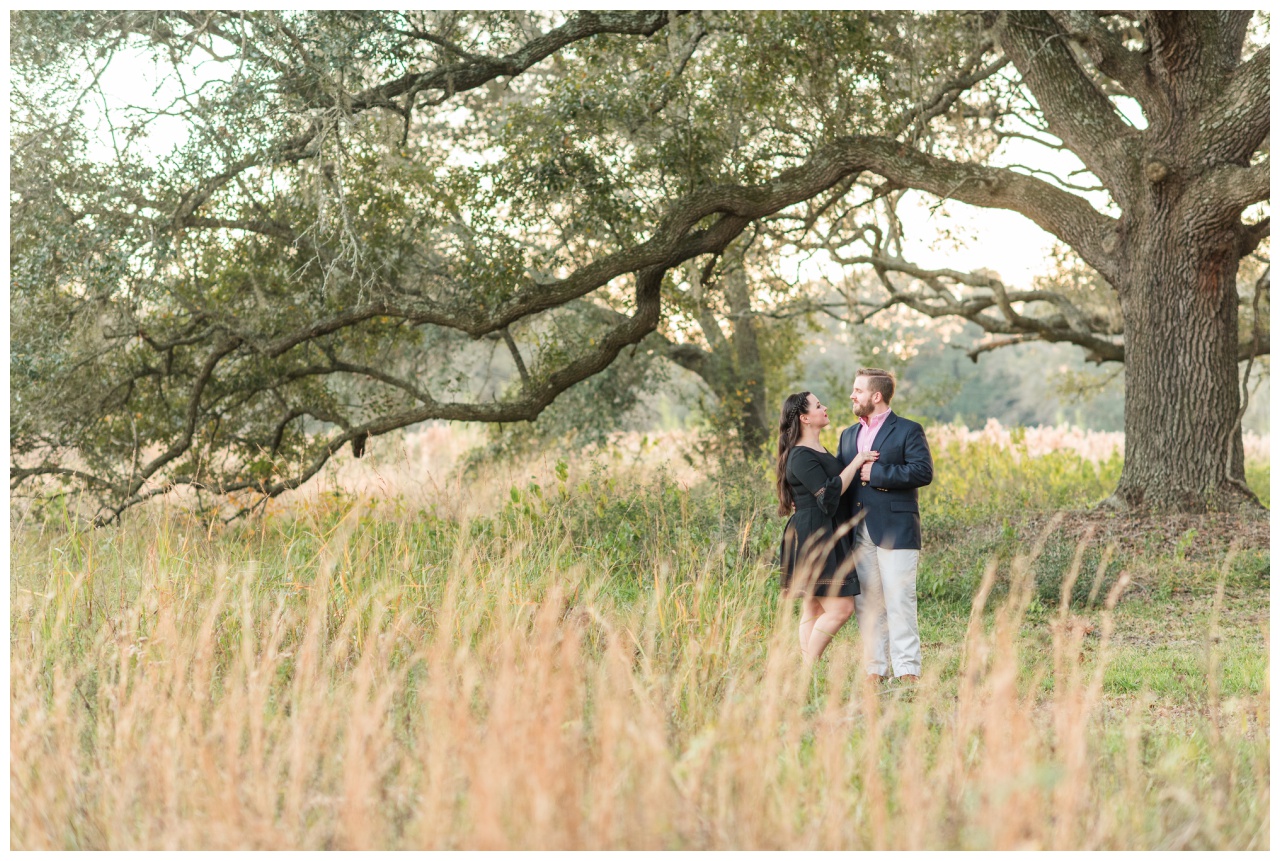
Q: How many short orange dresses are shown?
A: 0